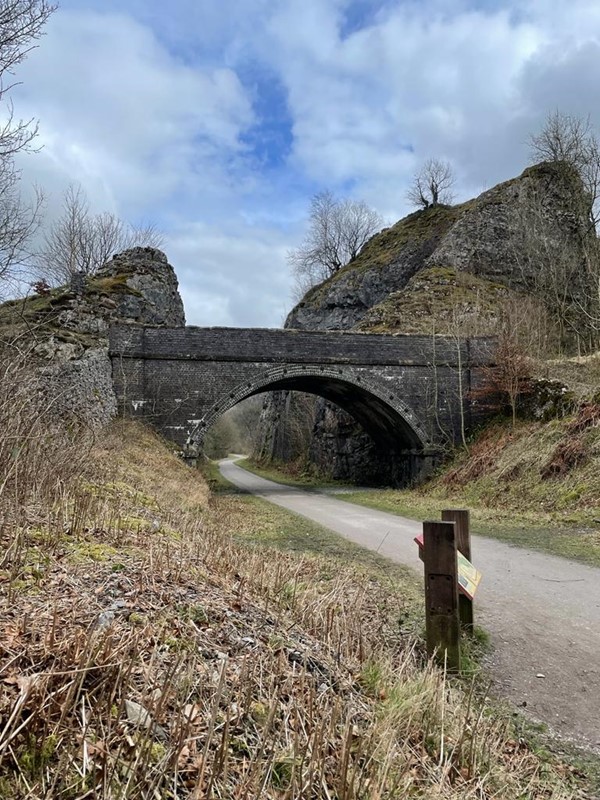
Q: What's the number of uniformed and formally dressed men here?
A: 0